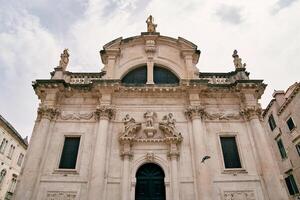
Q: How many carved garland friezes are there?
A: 2